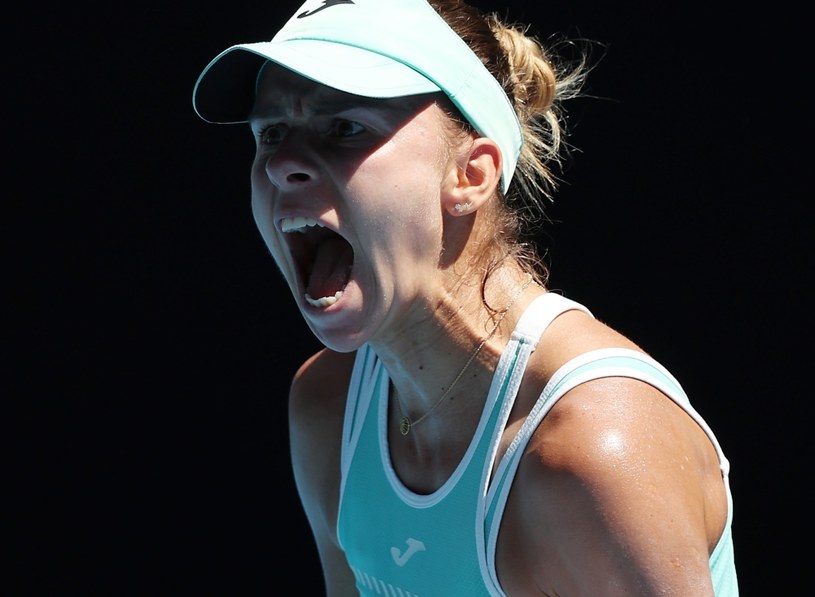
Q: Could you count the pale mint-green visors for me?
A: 1